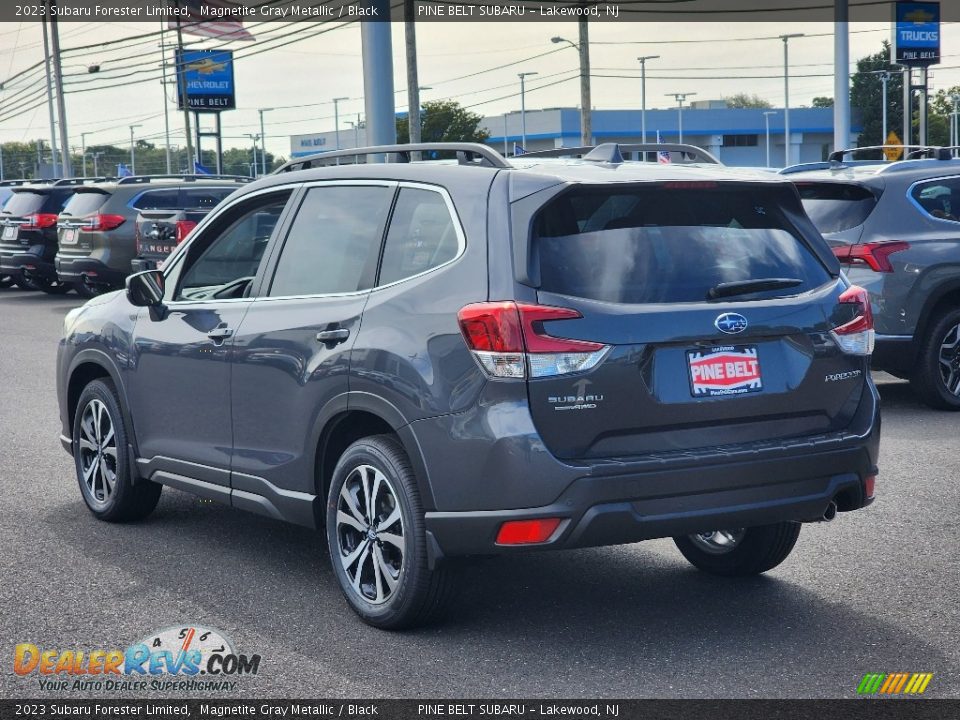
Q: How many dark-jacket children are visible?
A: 0